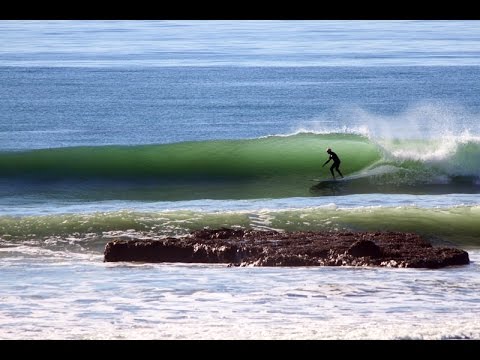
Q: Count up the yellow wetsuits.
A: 0